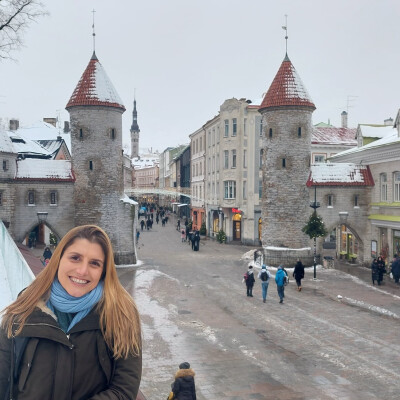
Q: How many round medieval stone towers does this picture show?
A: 2